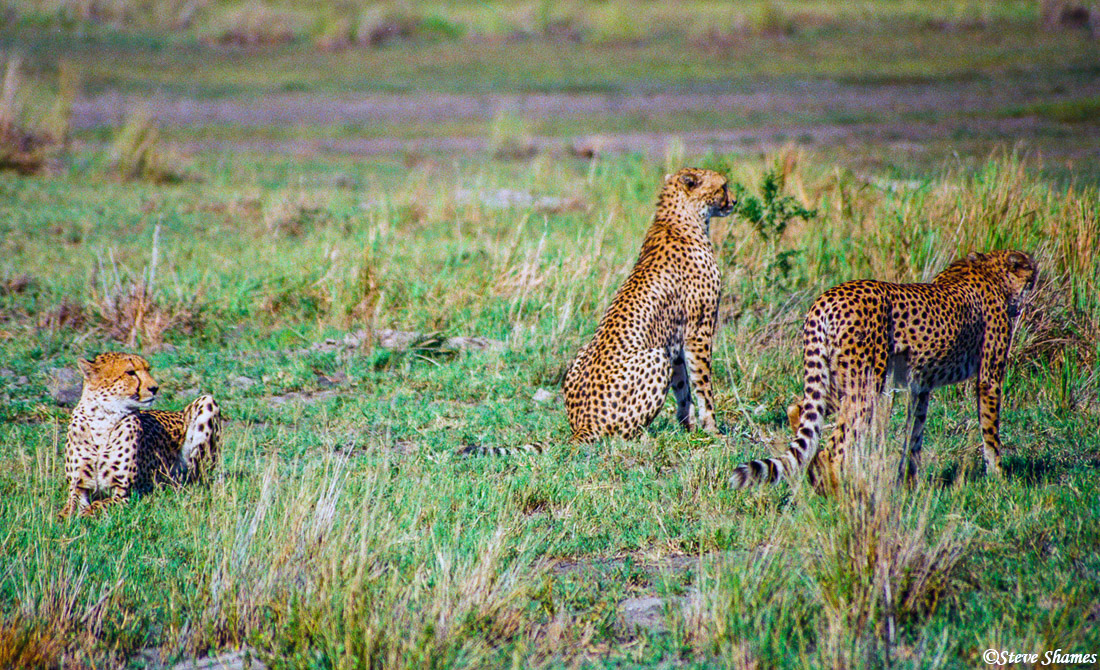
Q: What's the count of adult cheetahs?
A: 3